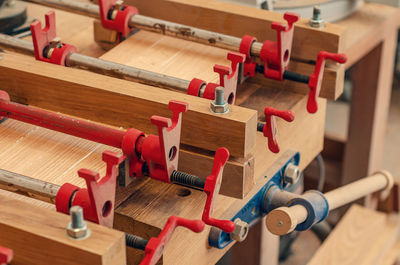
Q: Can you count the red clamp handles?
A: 4